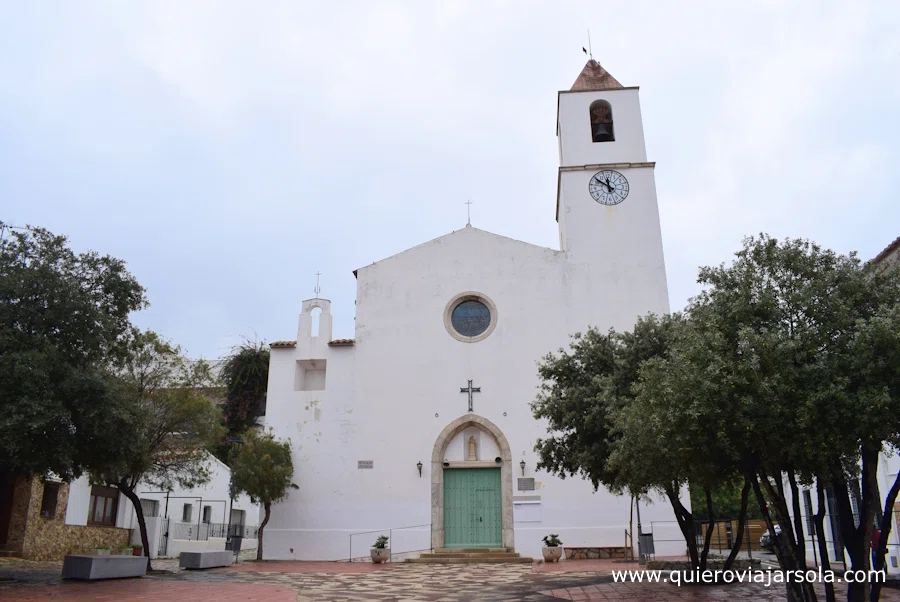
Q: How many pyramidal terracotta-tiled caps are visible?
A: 1